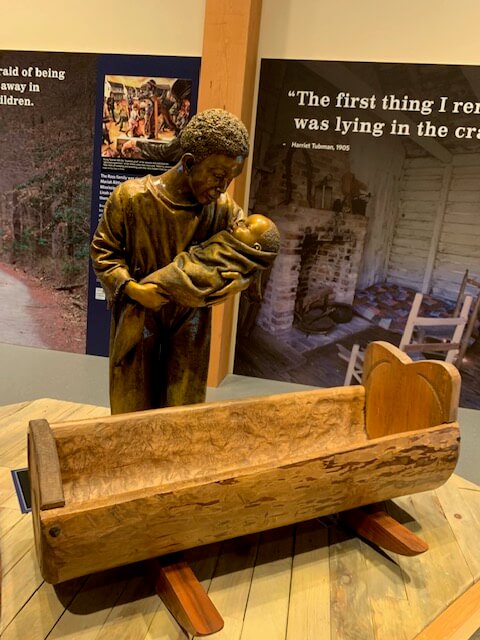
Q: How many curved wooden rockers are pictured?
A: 2